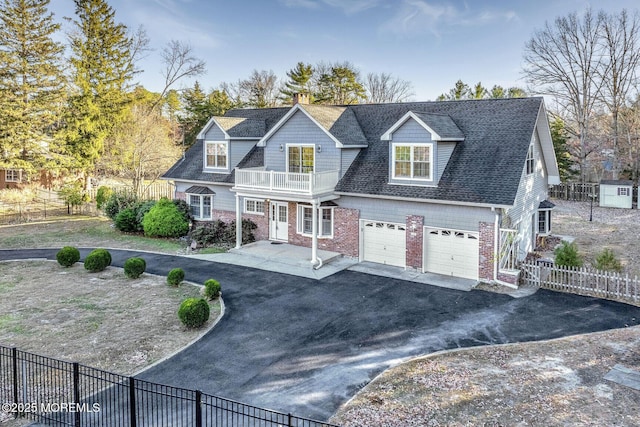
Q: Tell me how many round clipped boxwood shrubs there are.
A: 6